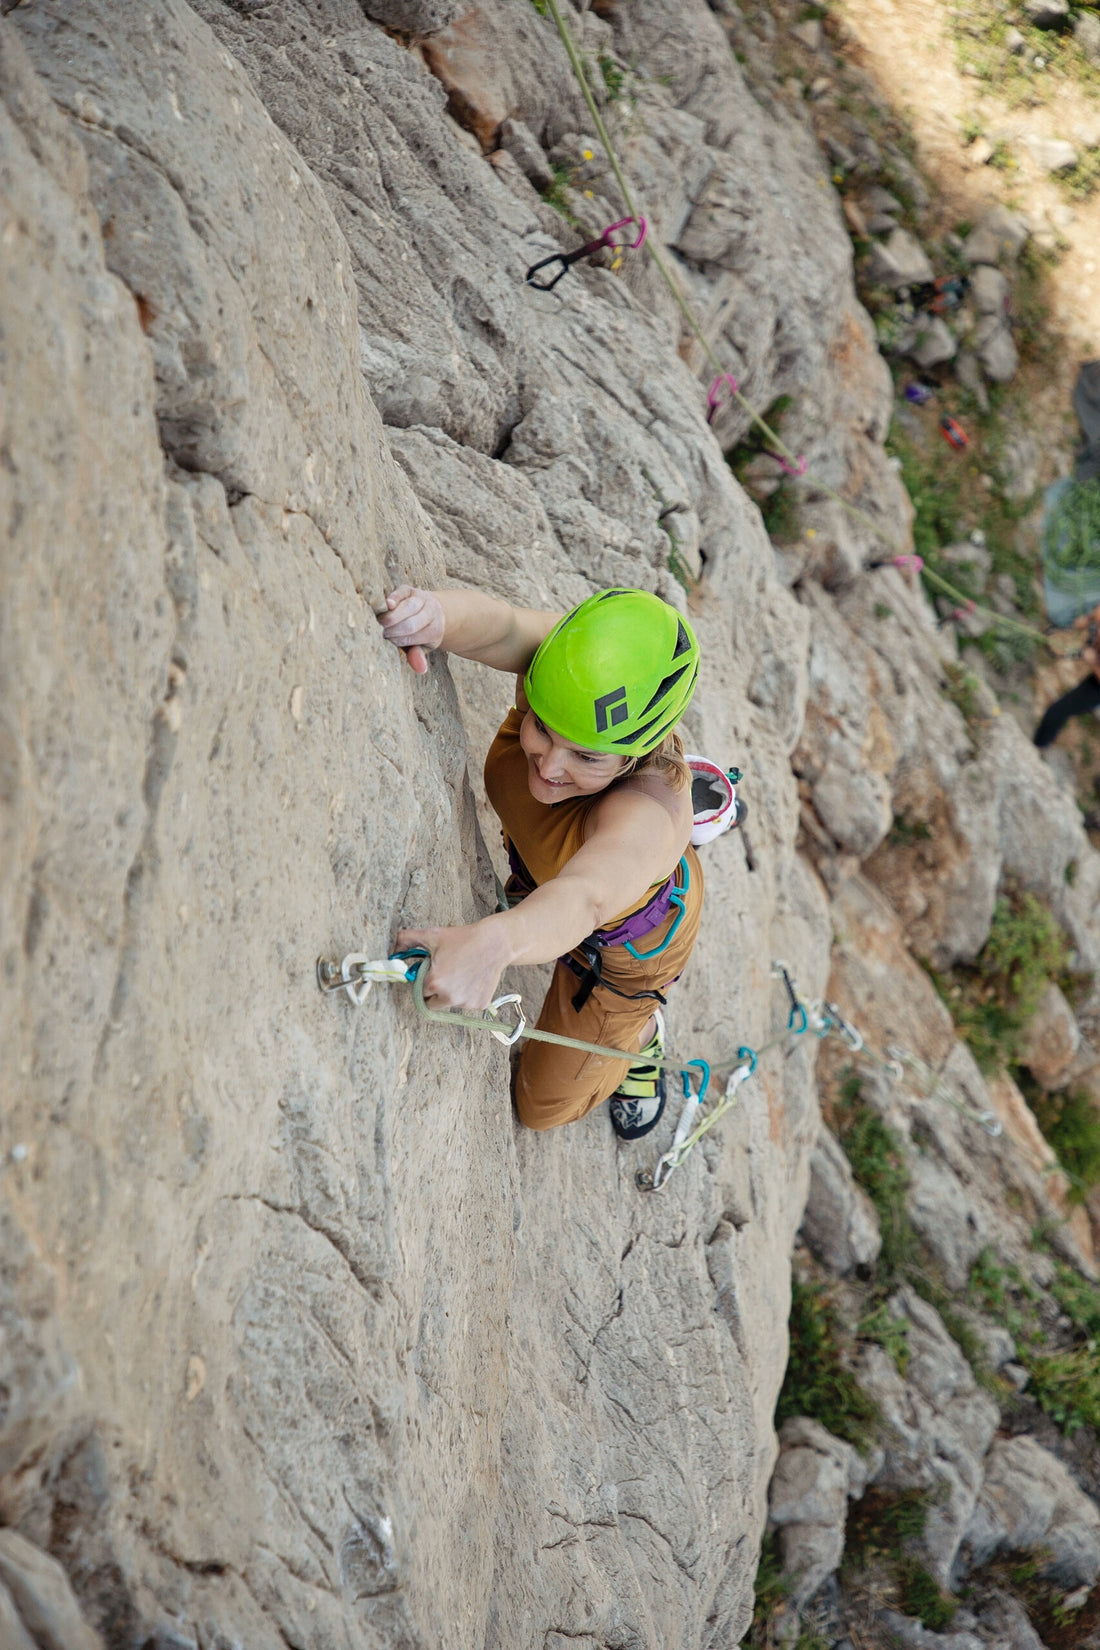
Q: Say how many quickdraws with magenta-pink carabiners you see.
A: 5